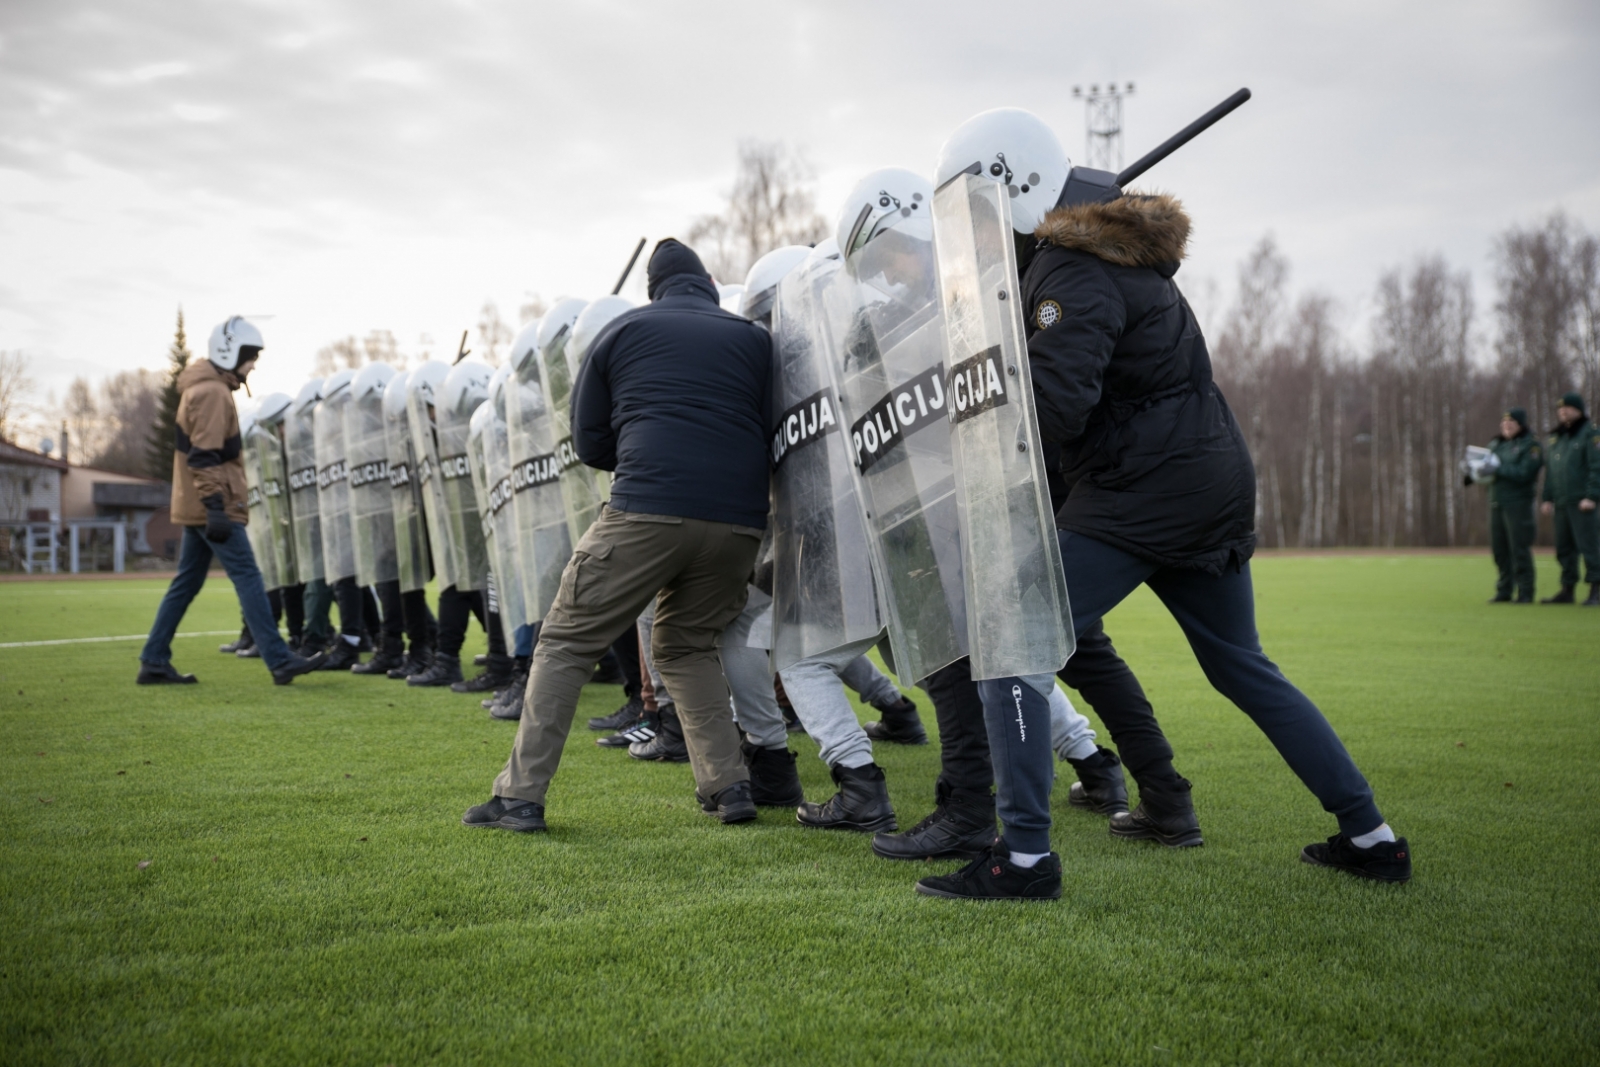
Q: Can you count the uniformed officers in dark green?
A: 2